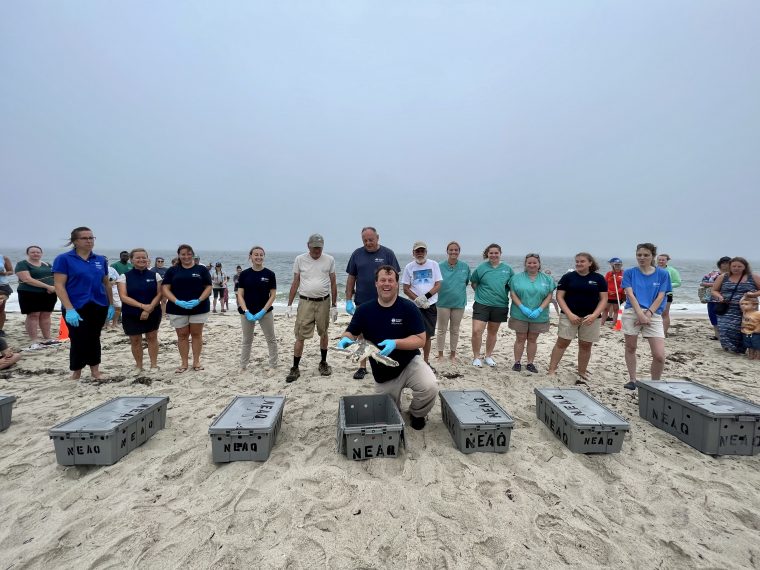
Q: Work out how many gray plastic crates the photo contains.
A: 7